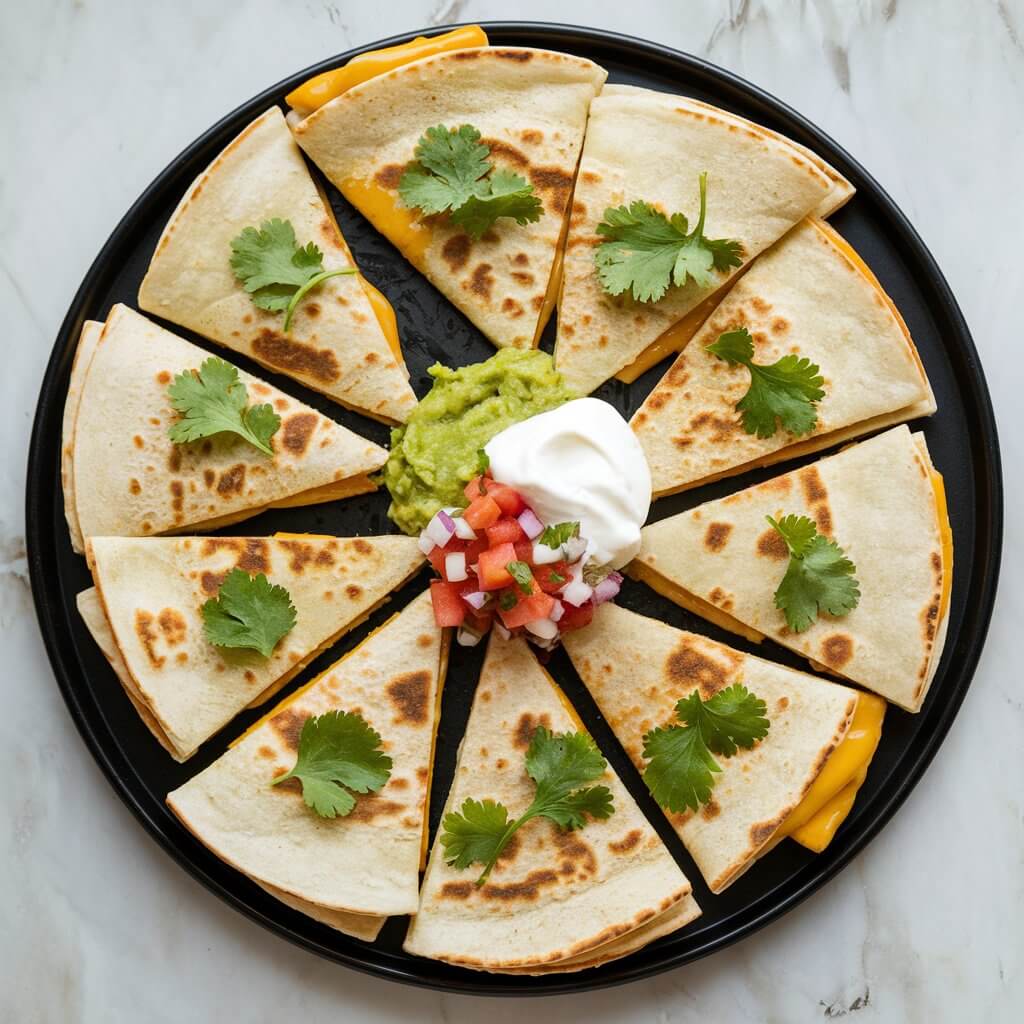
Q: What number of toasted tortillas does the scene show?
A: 10